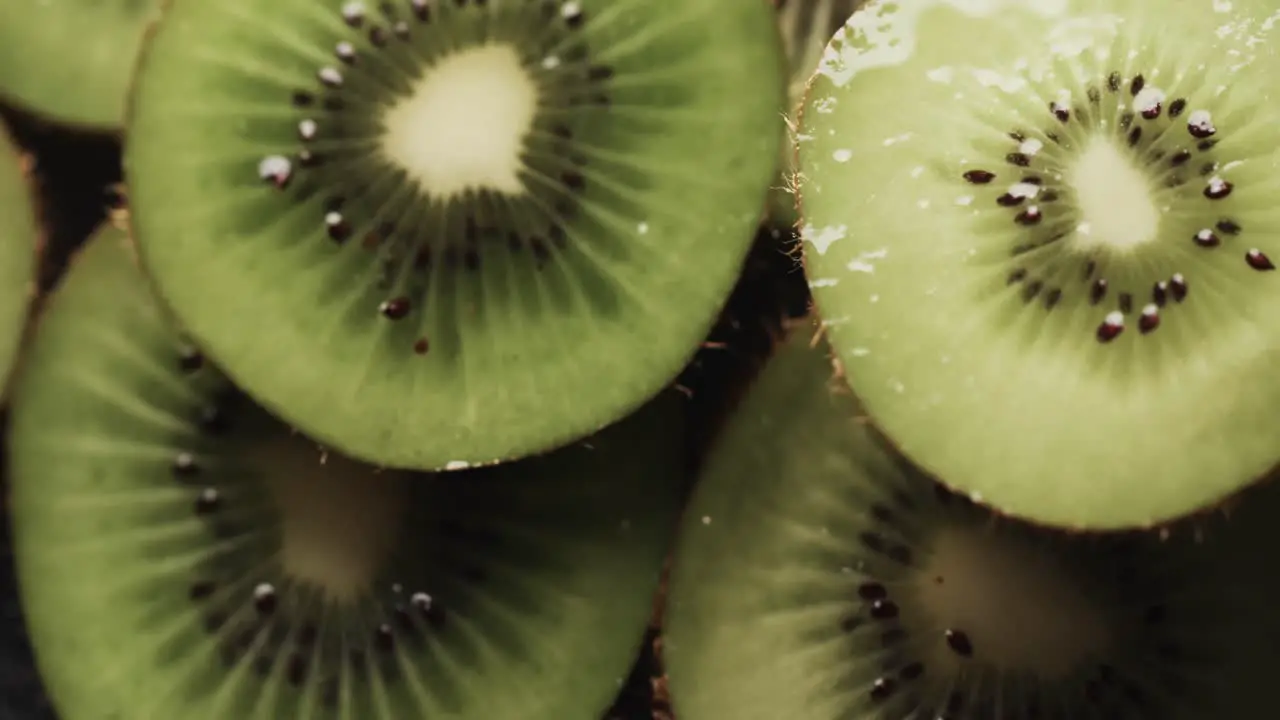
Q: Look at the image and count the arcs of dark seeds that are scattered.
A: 4